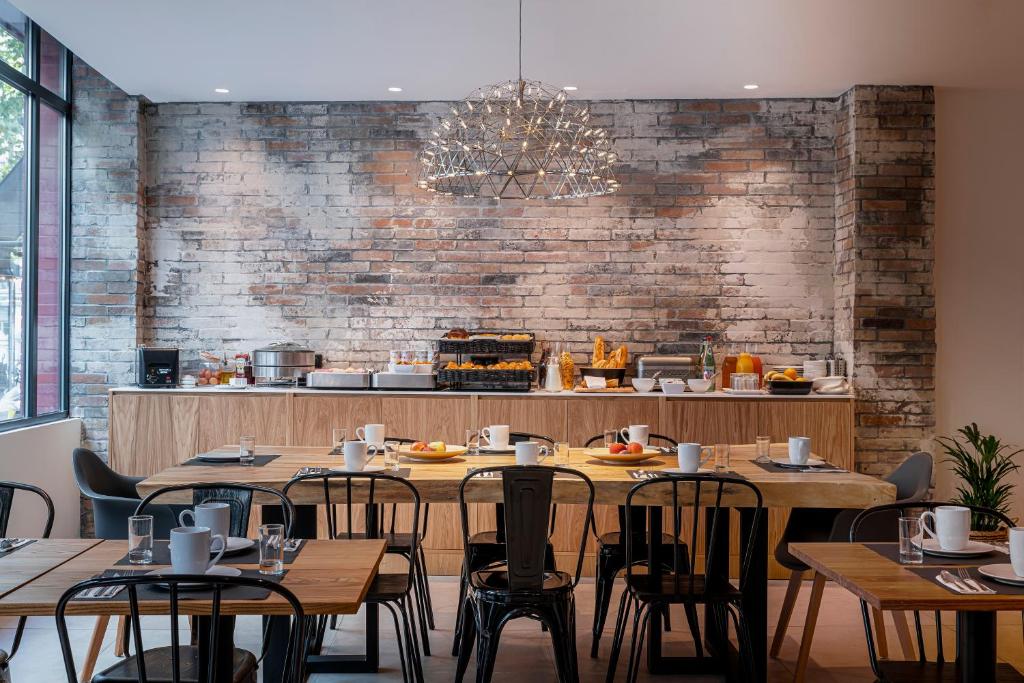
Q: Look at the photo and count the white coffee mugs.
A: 11